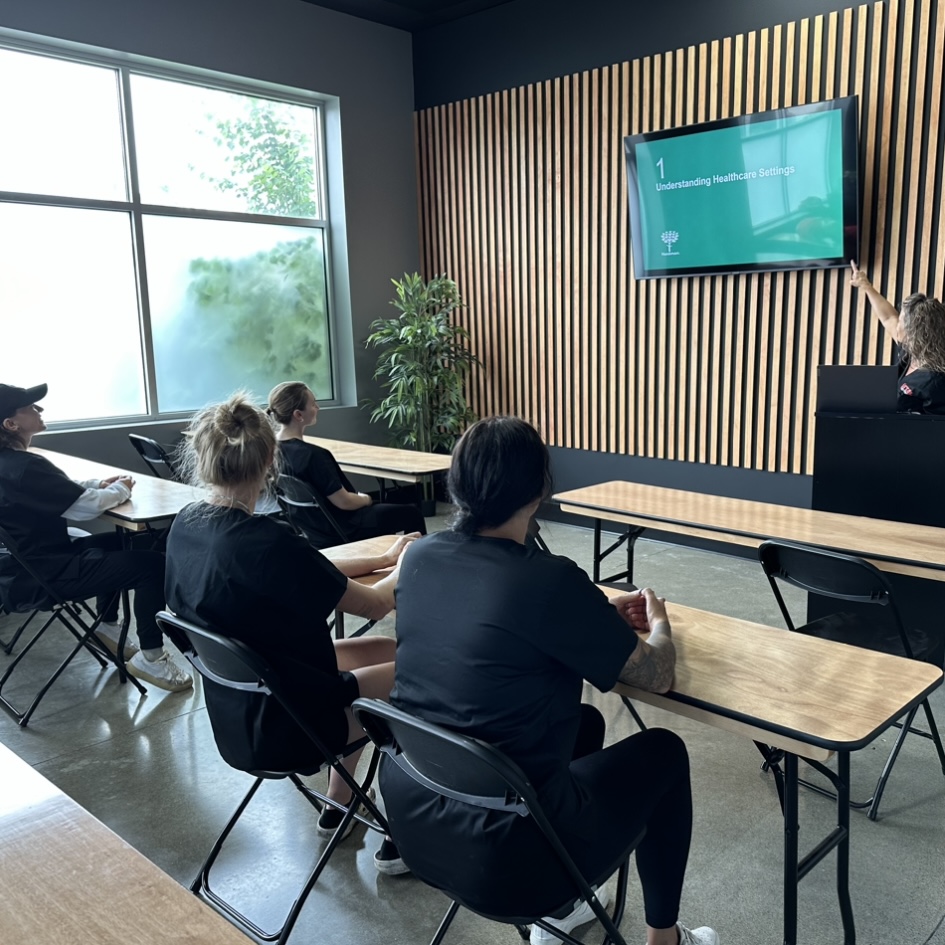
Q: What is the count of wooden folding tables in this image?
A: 5